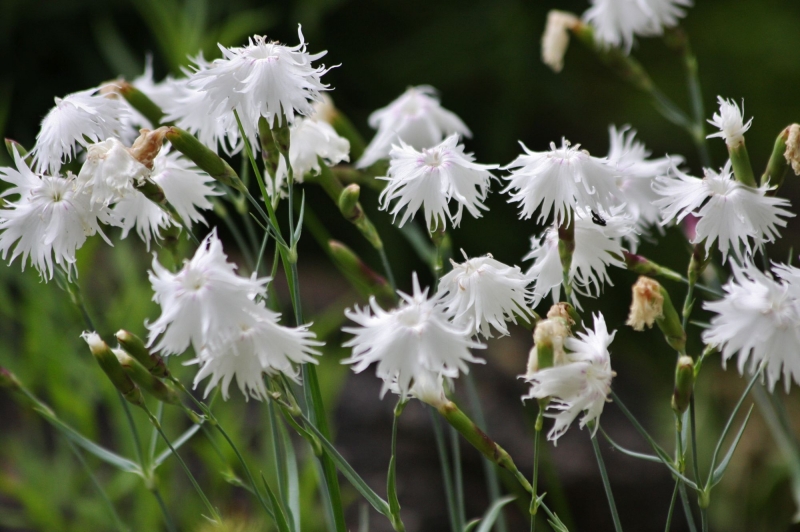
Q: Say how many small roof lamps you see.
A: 0